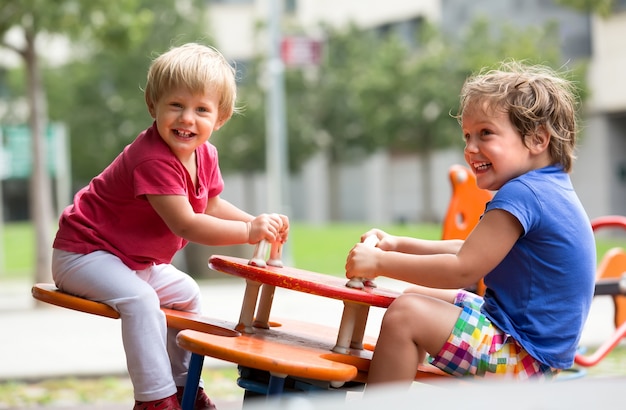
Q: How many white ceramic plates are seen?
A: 0